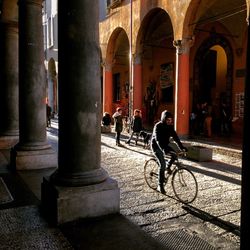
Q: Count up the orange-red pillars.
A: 3